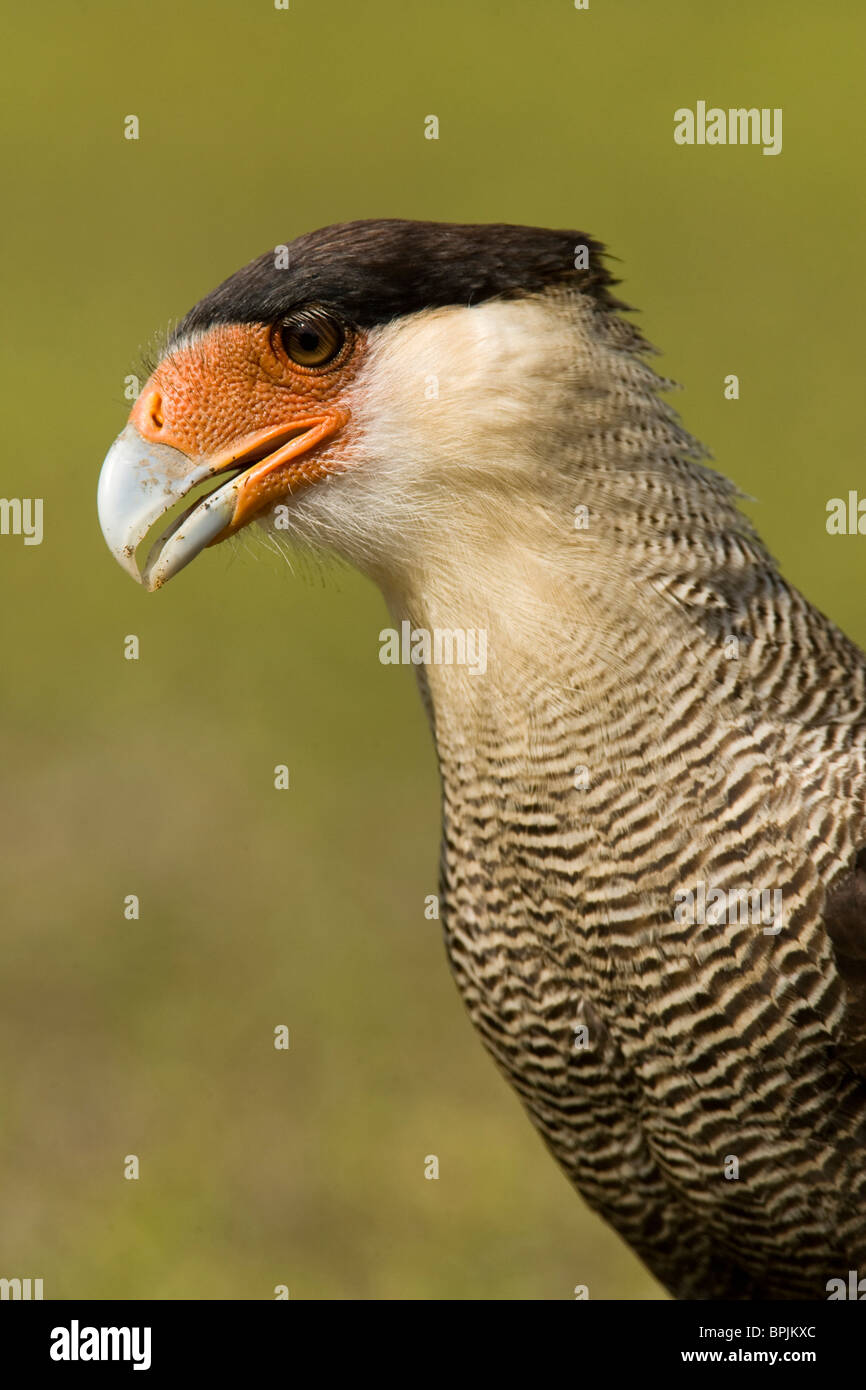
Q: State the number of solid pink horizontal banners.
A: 0